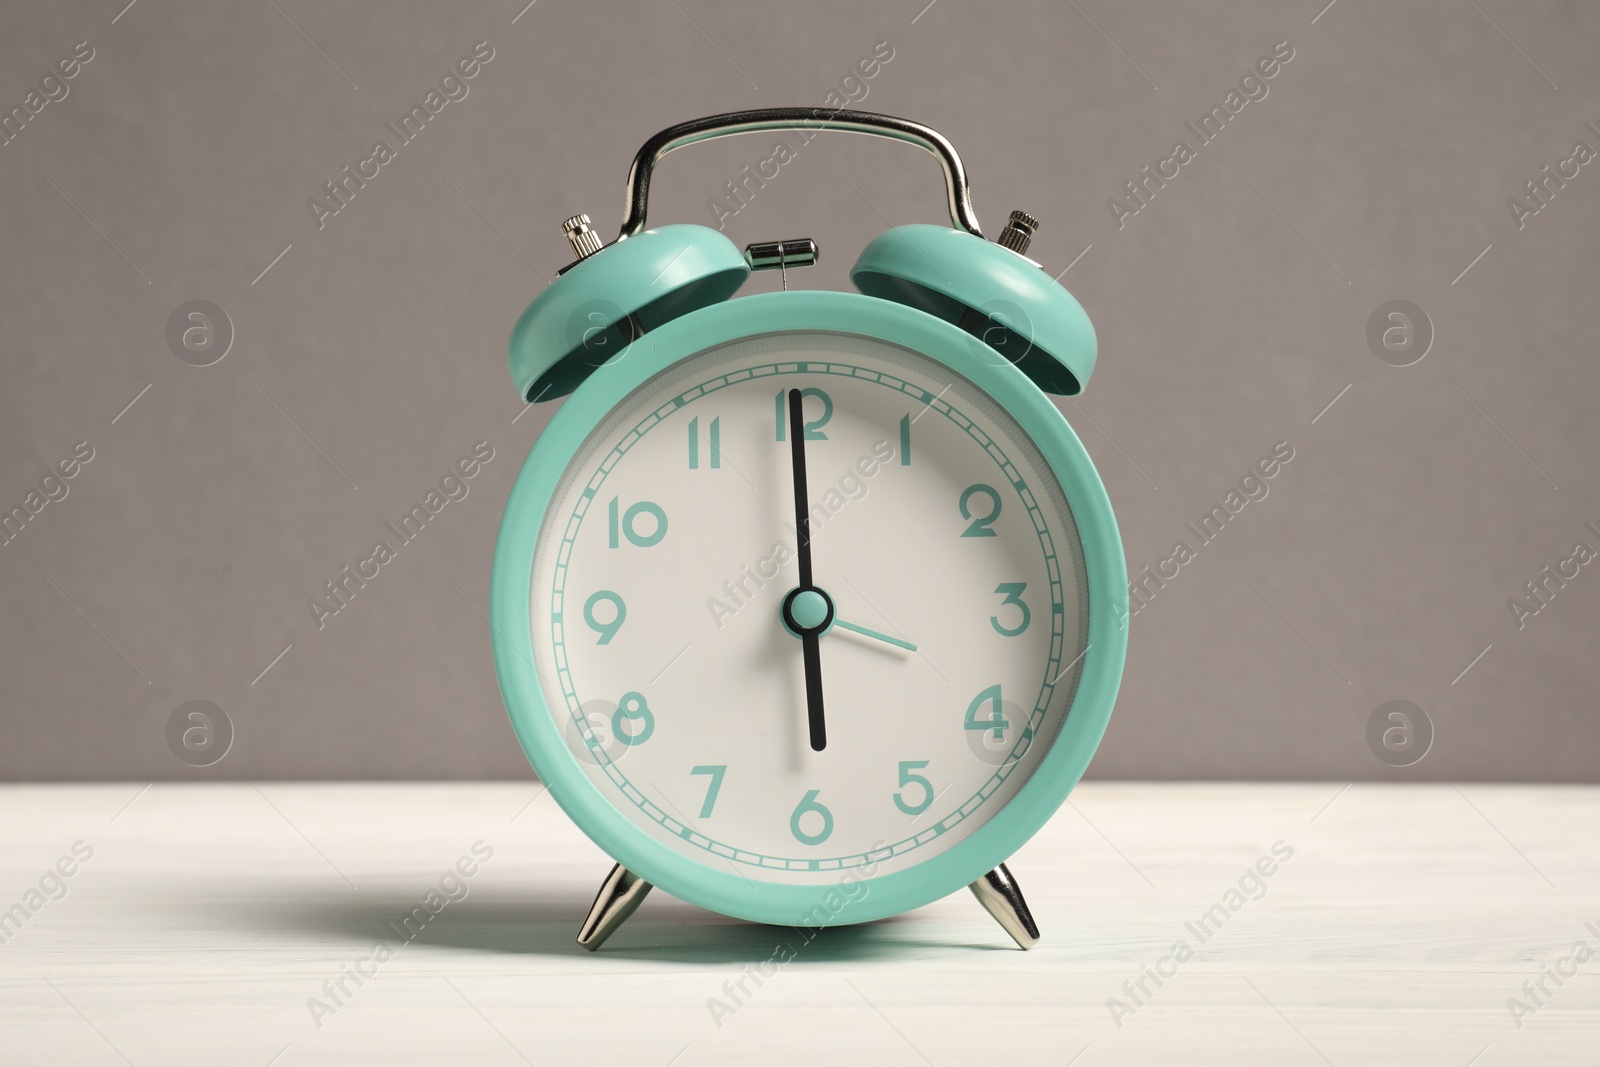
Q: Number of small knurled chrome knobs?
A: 2